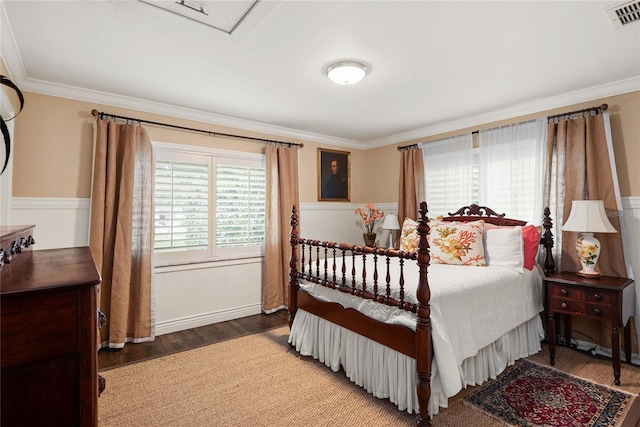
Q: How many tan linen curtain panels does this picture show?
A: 4